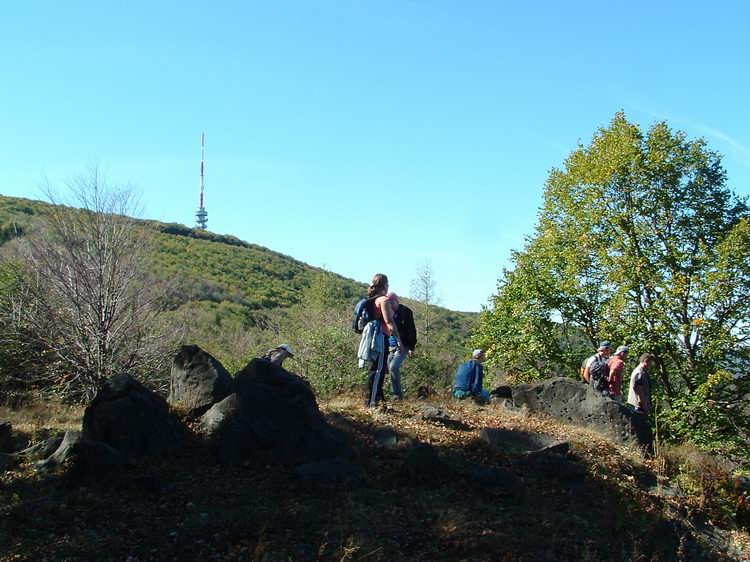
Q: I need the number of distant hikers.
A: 7